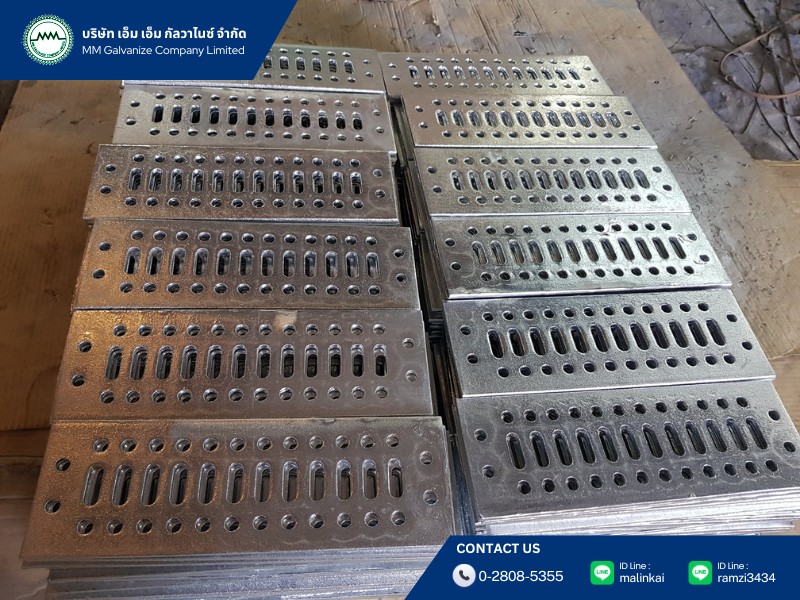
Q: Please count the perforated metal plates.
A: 12